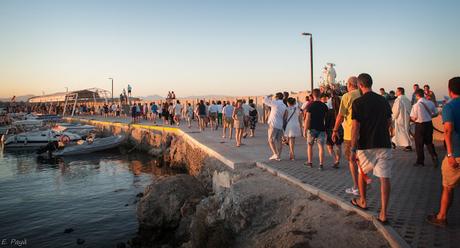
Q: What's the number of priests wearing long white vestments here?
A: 1